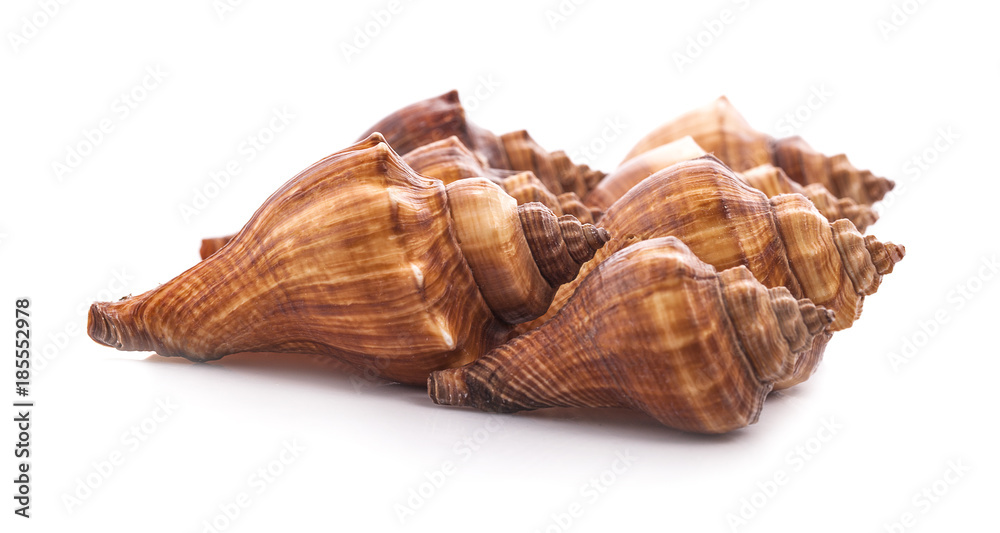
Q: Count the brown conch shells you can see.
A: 7